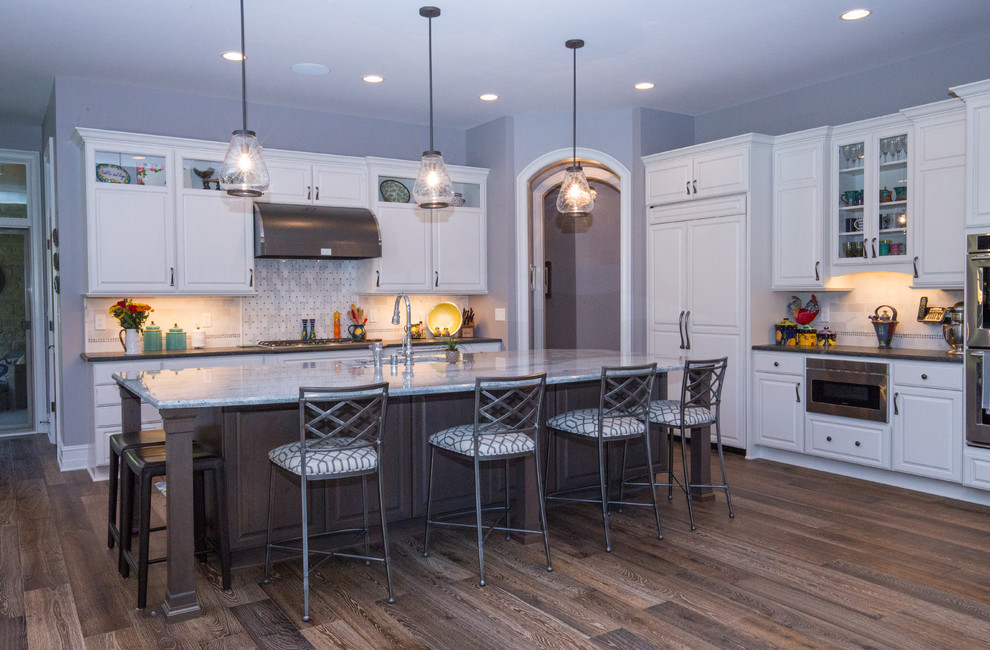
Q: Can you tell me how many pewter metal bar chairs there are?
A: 4